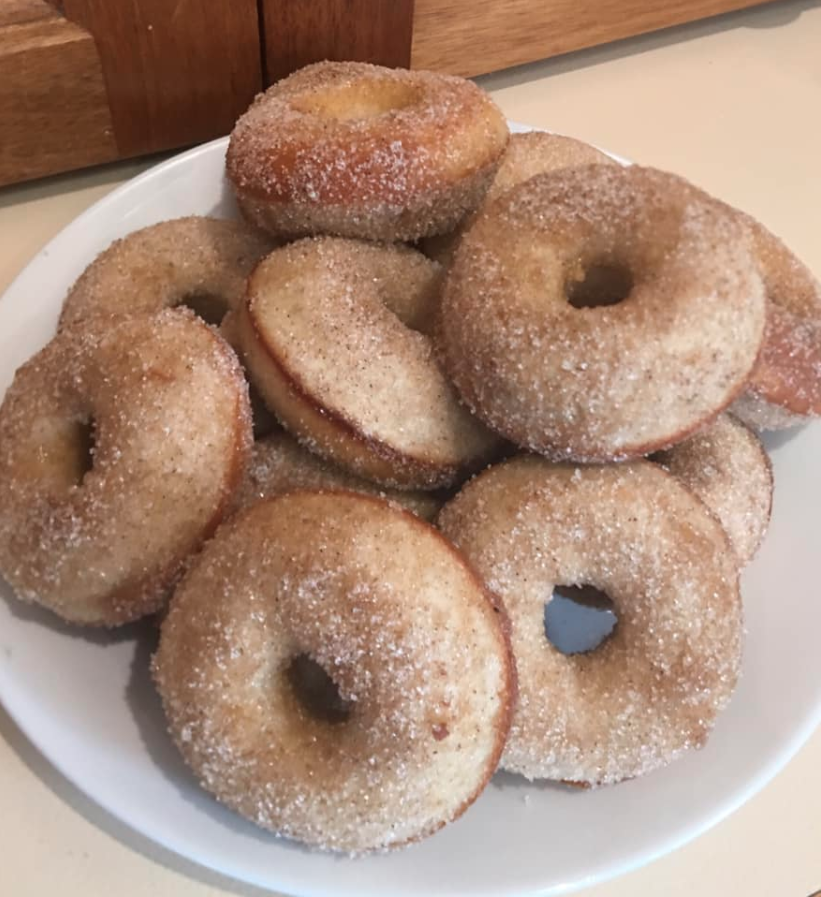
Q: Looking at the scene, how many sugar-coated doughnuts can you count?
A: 11